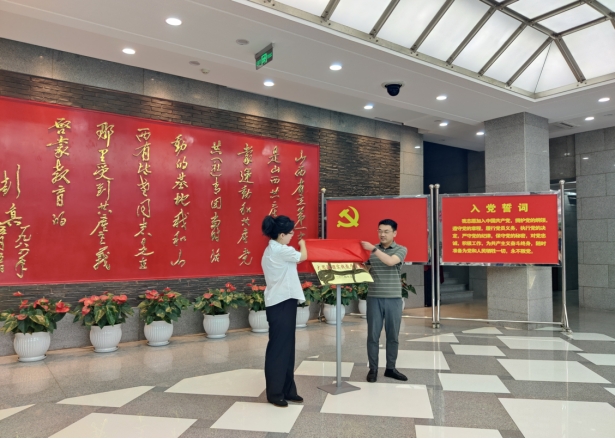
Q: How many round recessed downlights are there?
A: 10